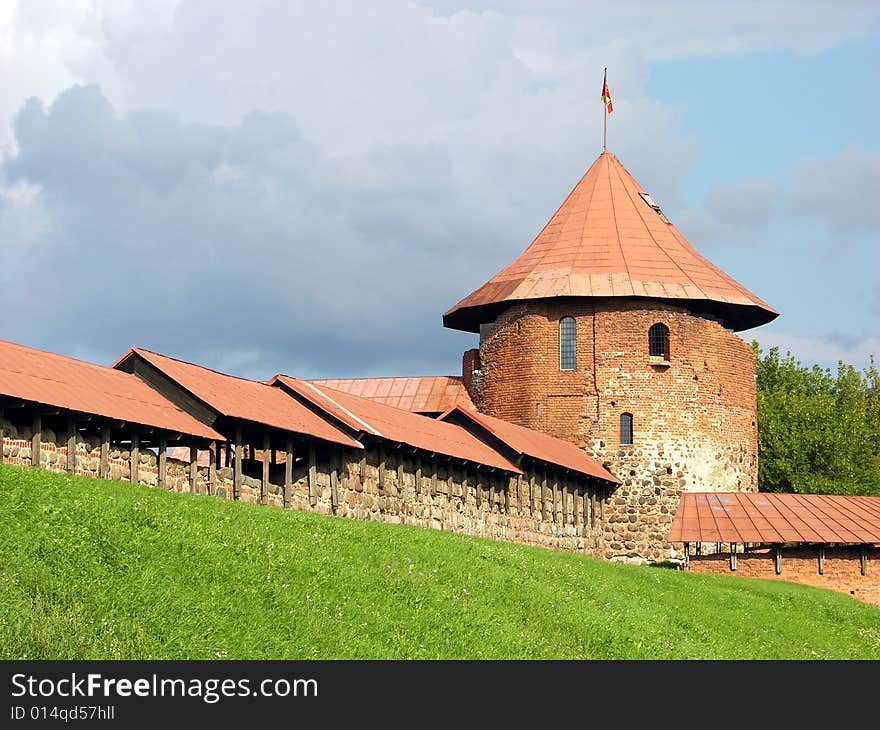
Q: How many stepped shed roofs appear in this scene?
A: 4